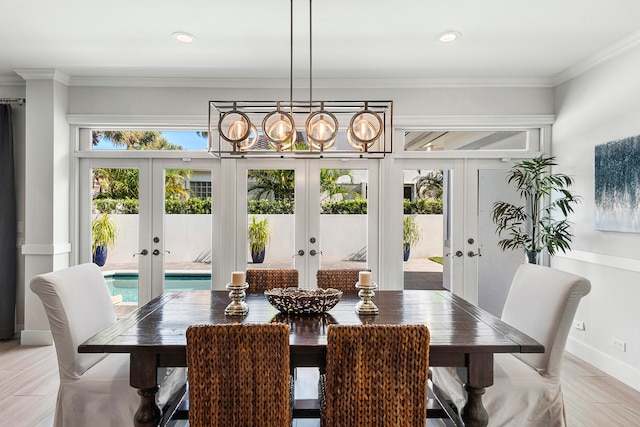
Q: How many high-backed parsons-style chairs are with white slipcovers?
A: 2